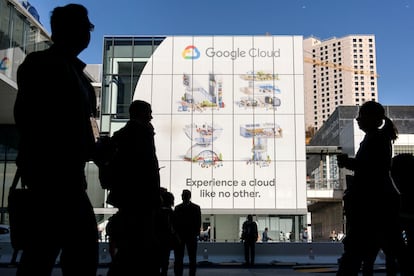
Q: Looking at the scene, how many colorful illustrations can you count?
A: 4